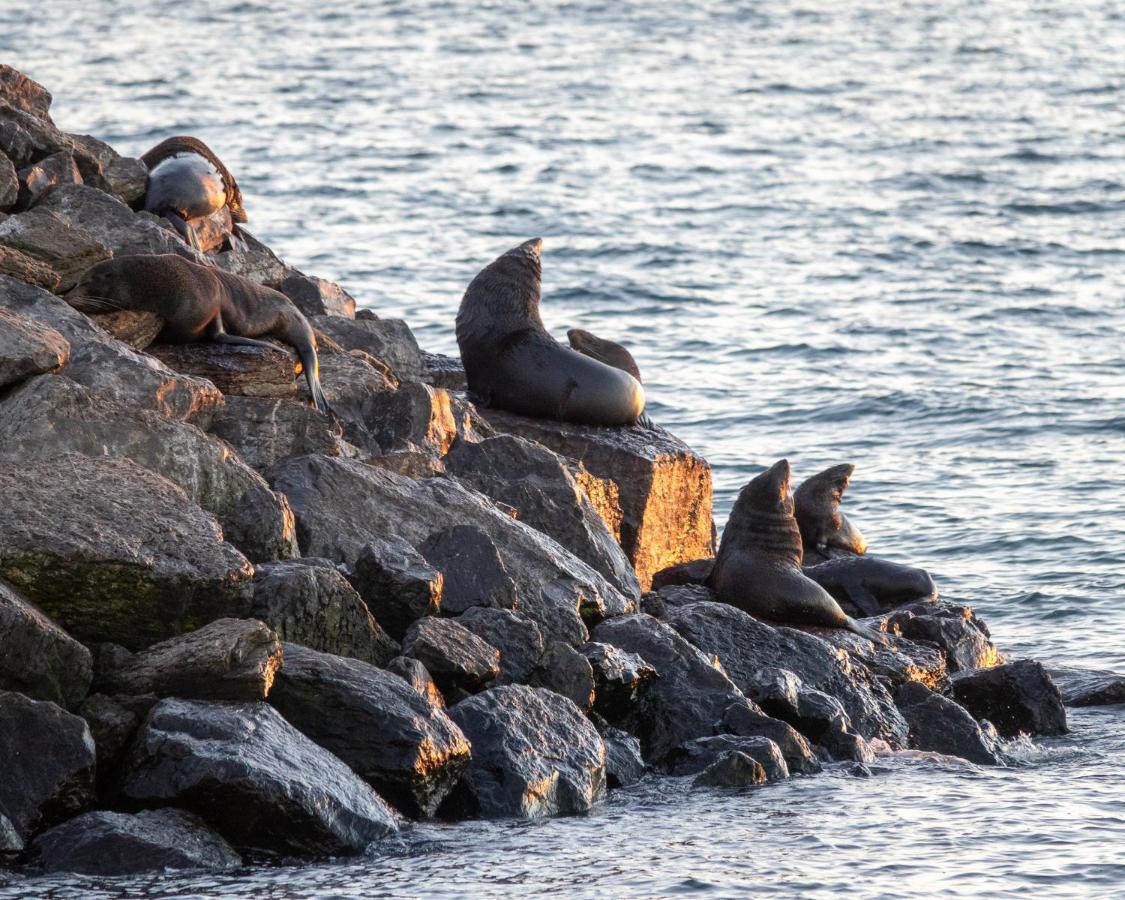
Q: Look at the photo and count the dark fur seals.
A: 7